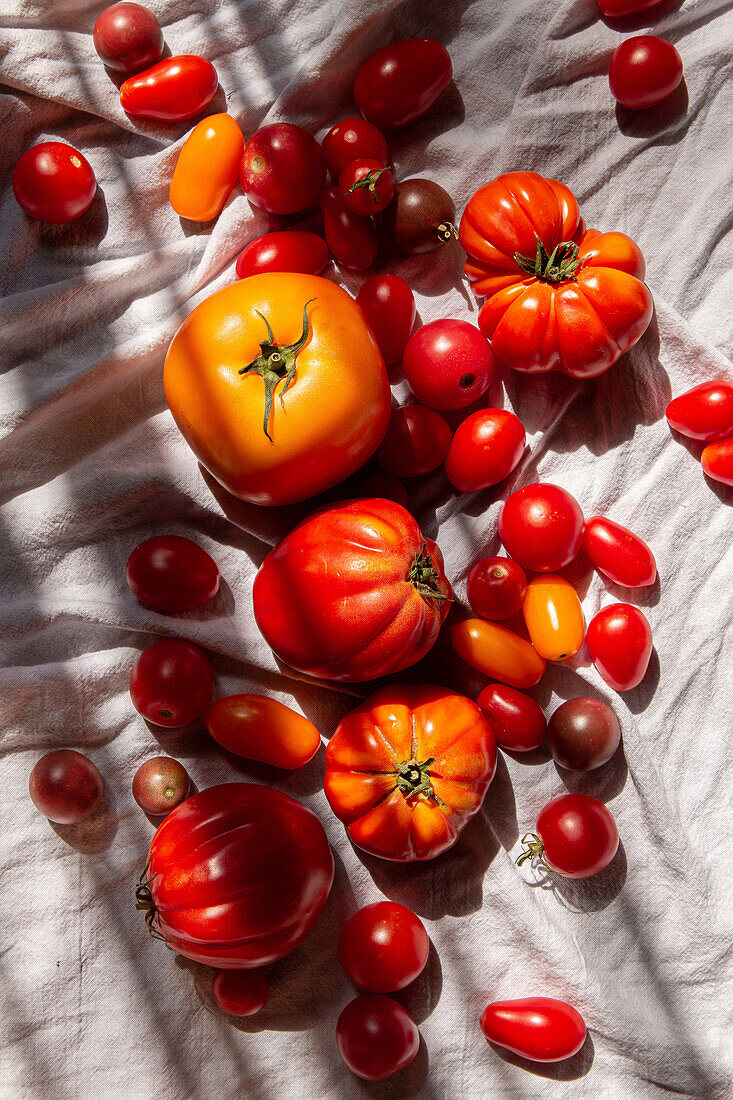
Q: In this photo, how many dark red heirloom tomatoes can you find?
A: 1